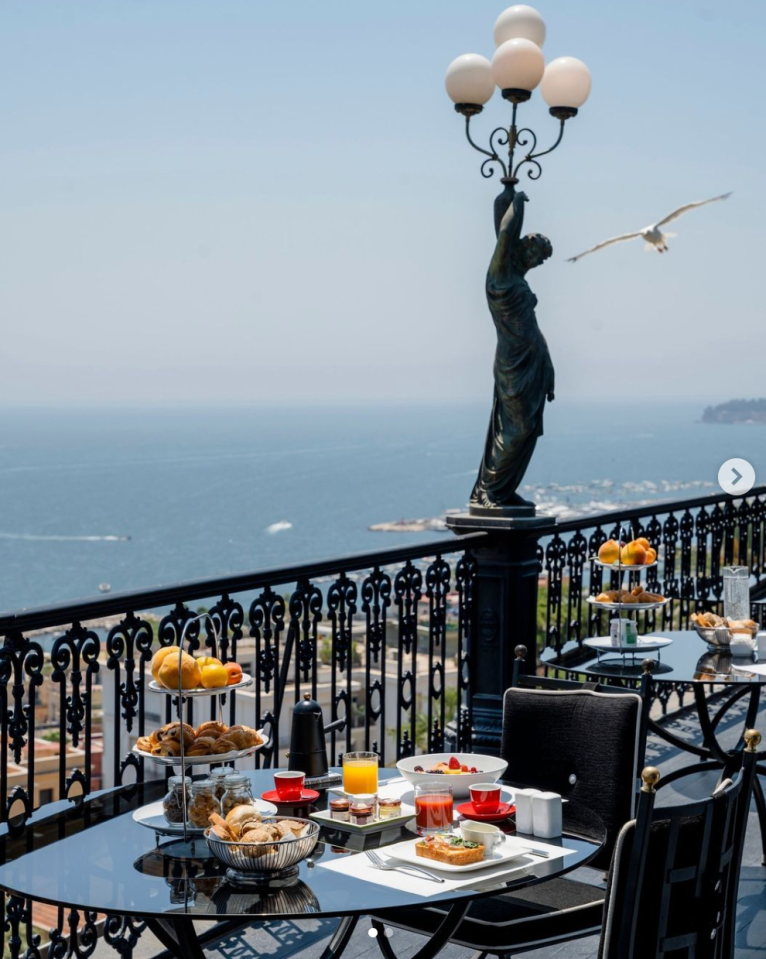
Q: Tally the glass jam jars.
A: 3